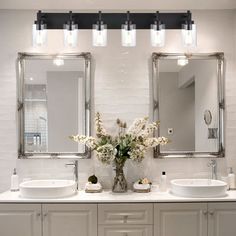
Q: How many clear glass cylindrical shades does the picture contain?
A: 6